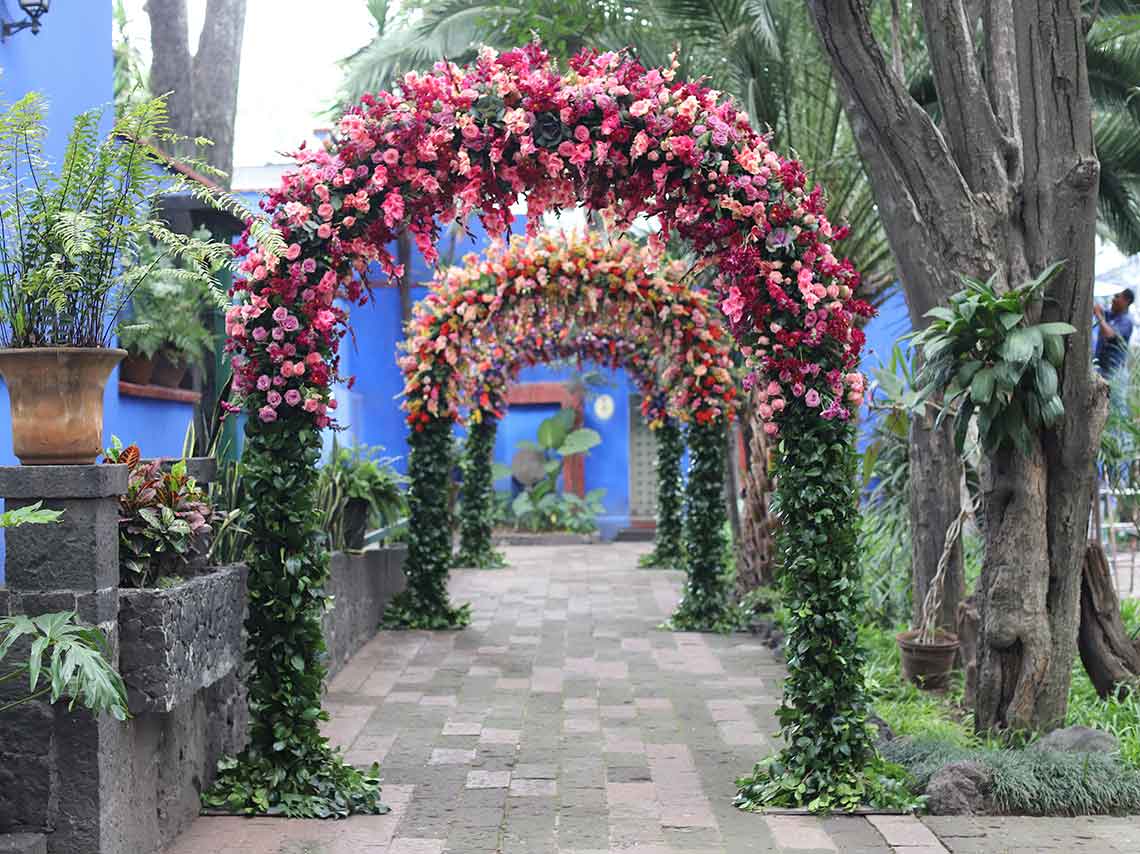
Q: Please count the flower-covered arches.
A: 3